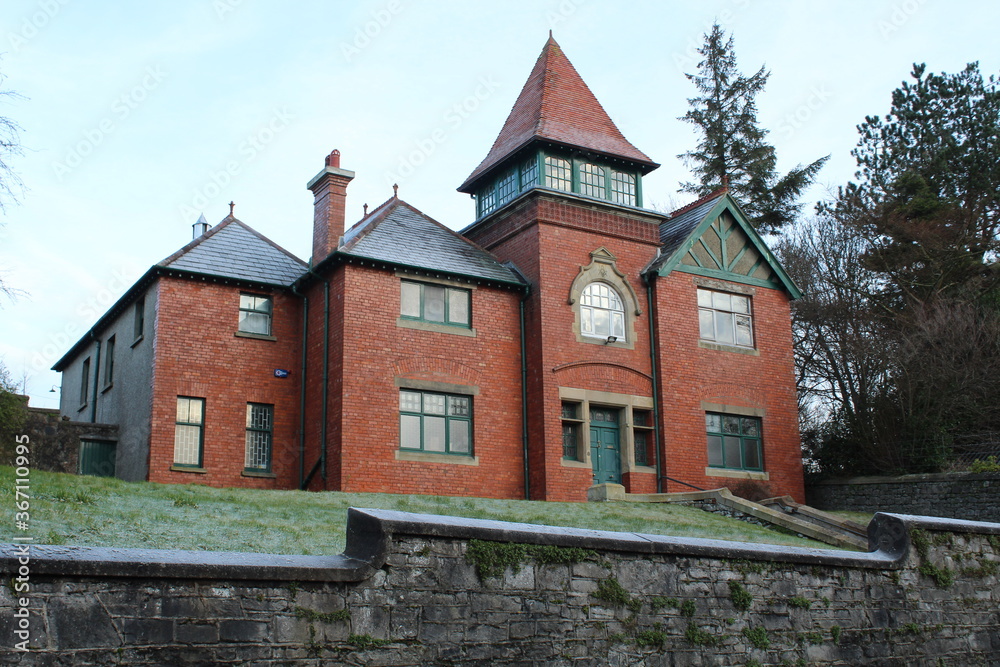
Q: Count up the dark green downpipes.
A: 5